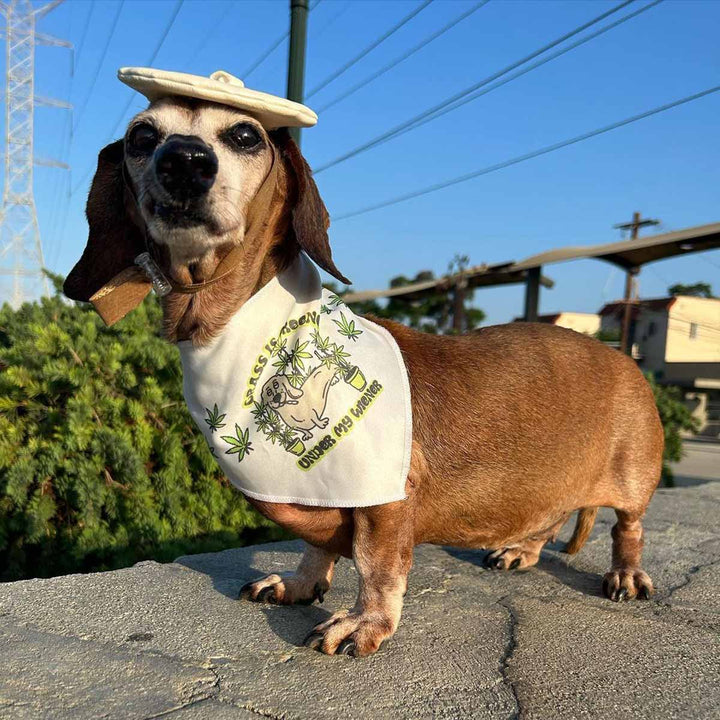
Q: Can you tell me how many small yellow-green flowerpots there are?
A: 2